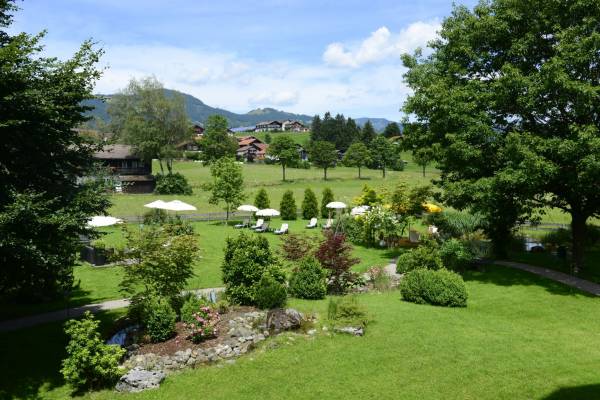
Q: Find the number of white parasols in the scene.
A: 7